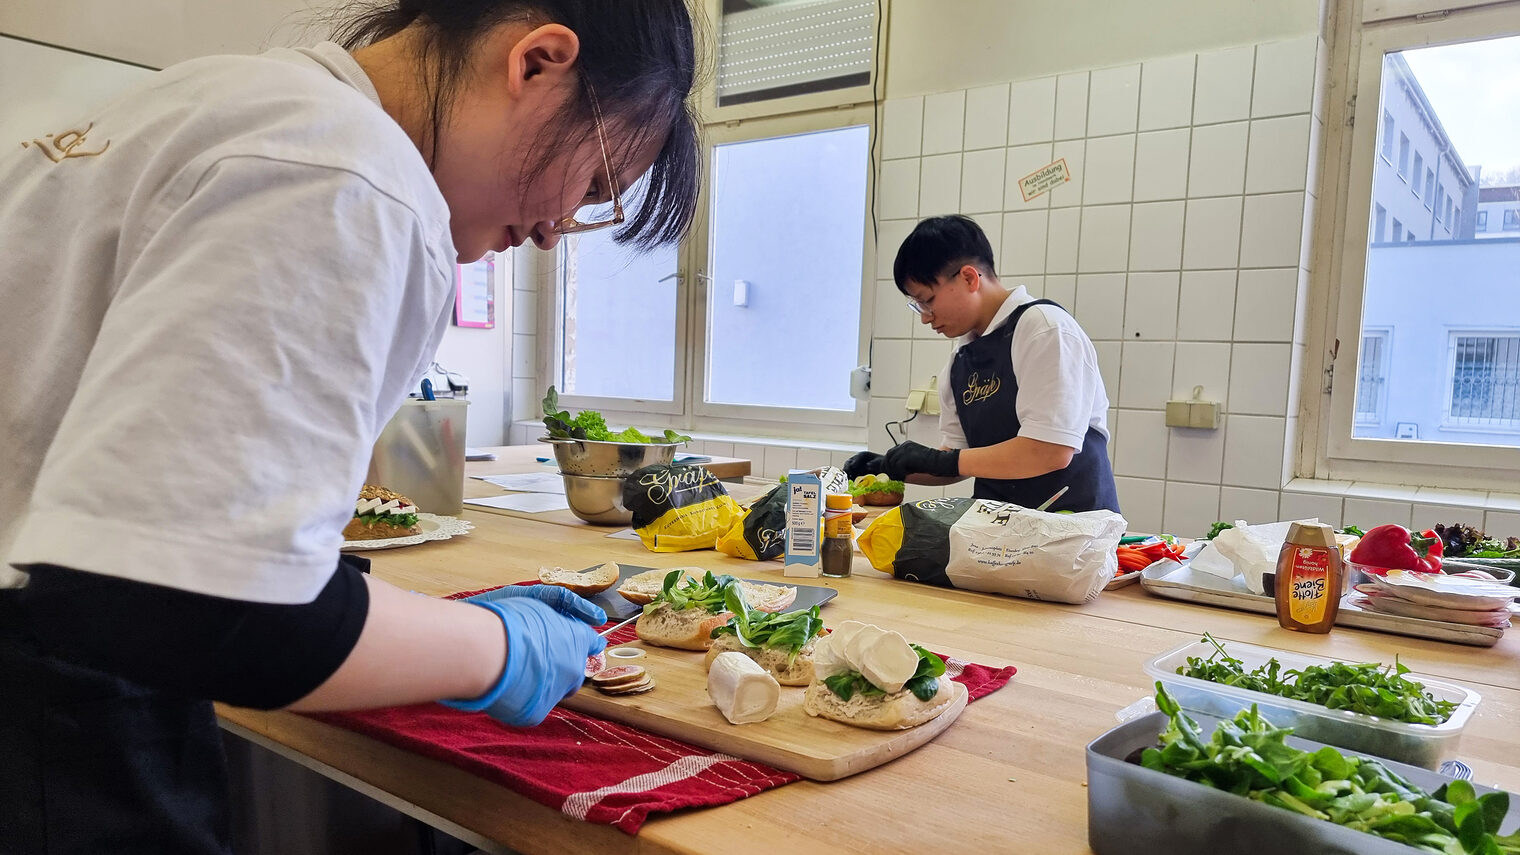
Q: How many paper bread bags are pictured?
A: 3